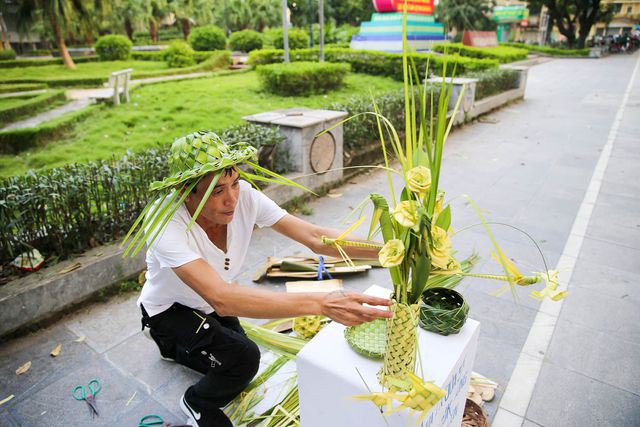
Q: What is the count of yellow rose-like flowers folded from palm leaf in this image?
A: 4